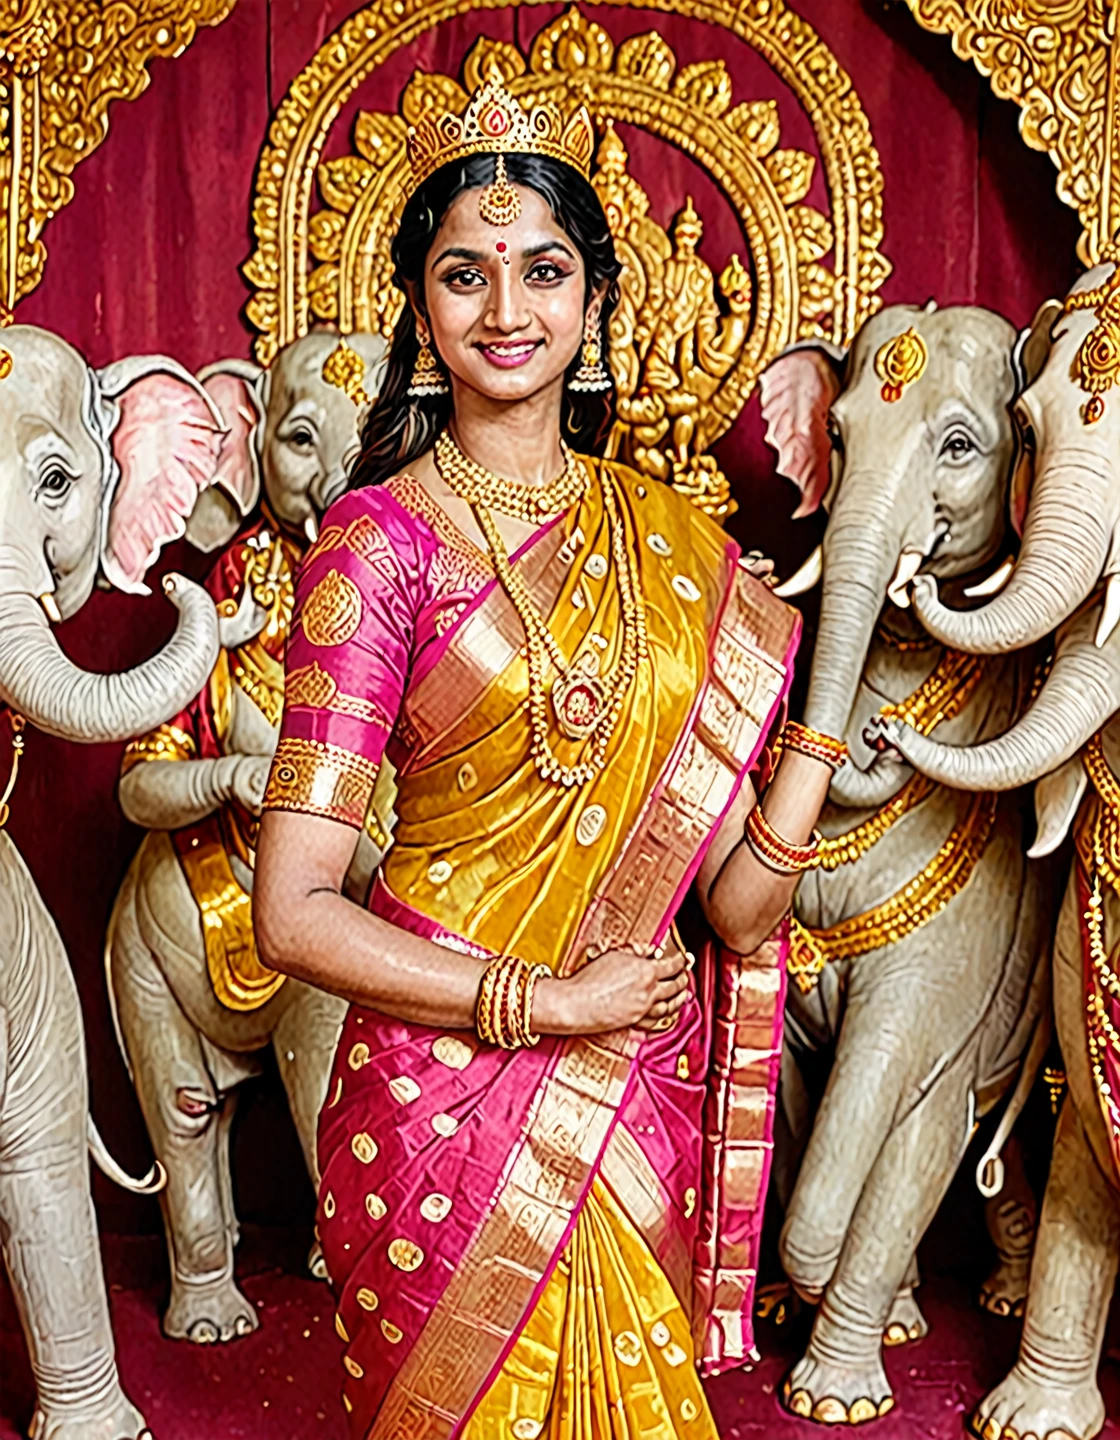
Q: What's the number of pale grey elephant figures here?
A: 4